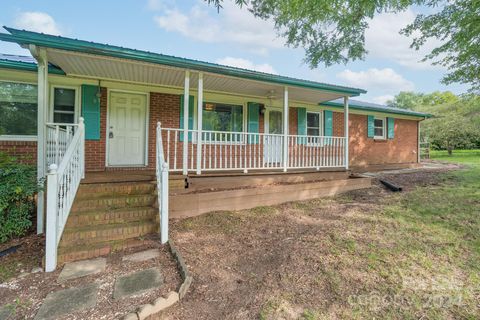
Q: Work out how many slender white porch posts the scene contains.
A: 5